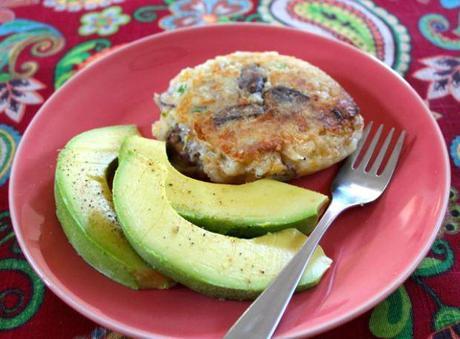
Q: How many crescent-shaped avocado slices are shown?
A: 3